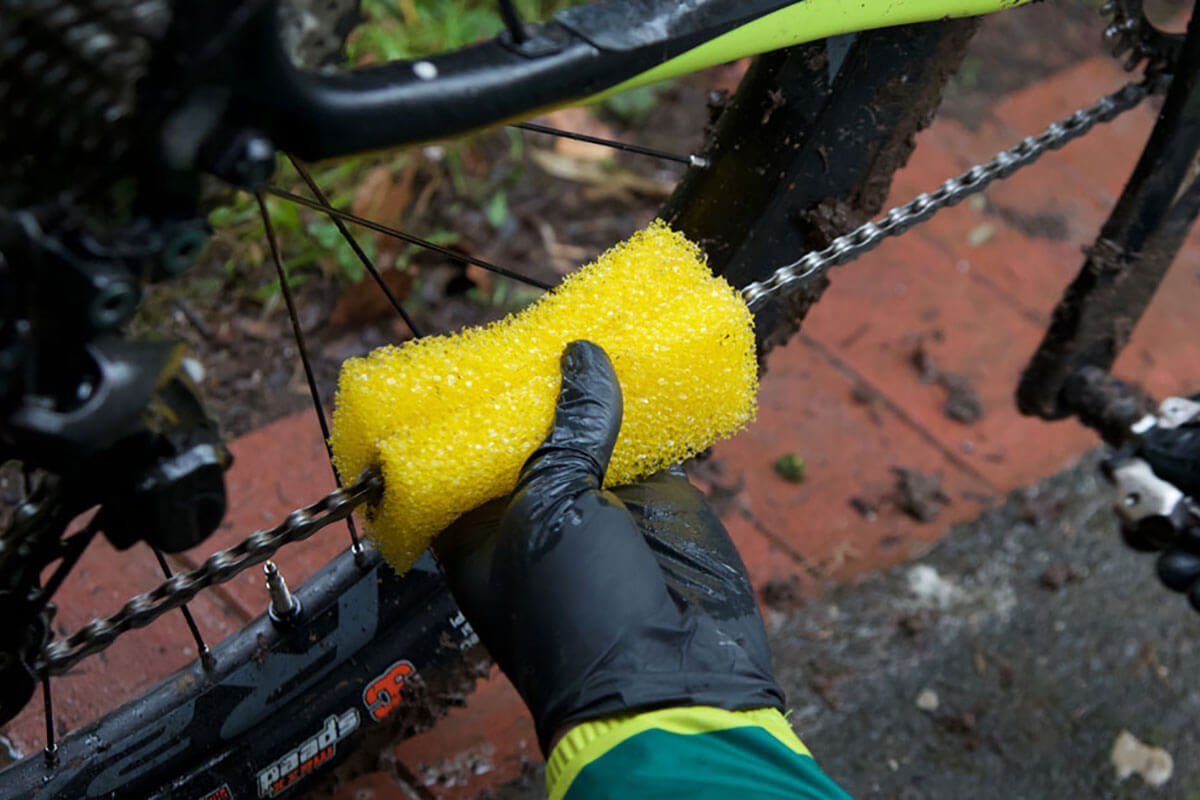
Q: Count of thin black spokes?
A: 6